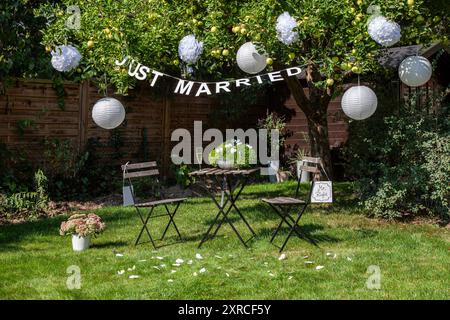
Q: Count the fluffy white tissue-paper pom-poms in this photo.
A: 4